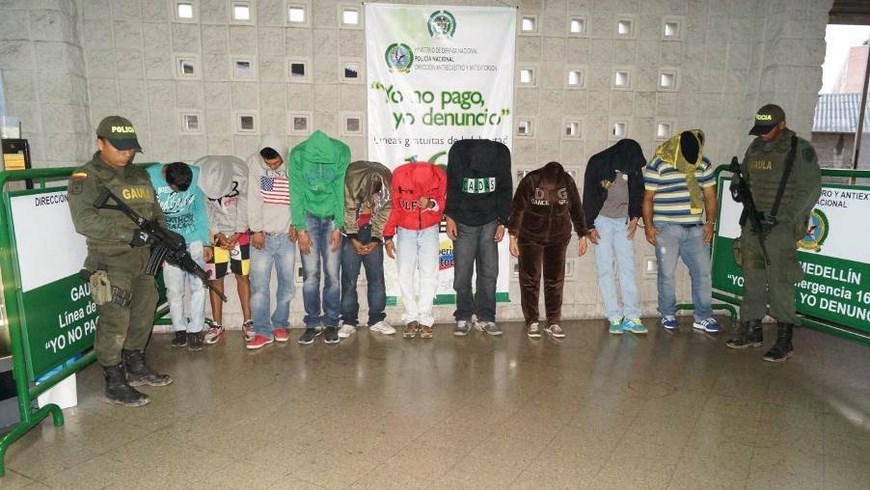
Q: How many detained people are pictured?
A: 10